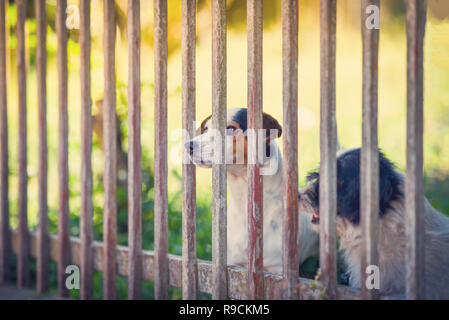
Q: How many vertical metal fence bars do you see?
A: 15